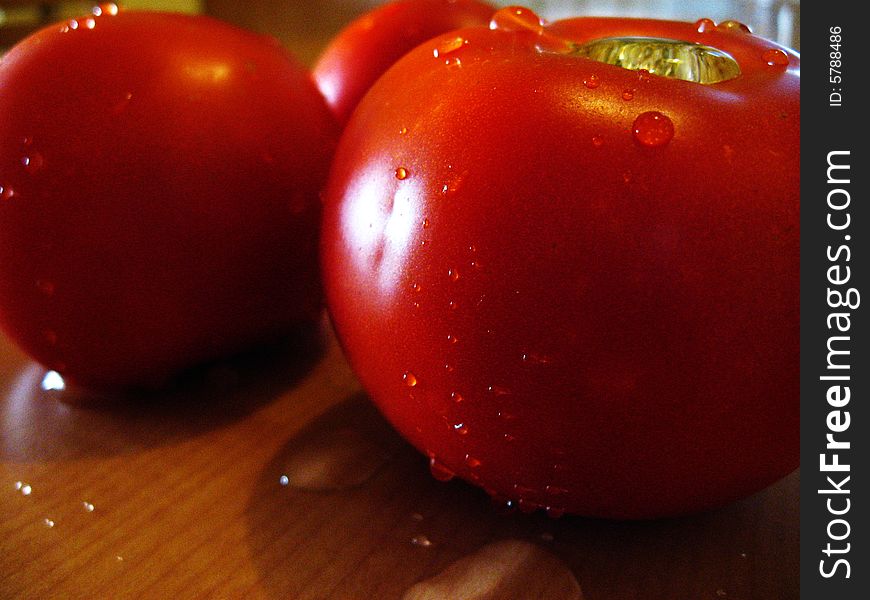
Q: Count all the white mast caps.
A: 0